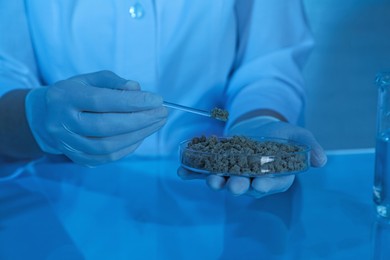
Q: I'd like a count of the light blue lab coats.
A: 1